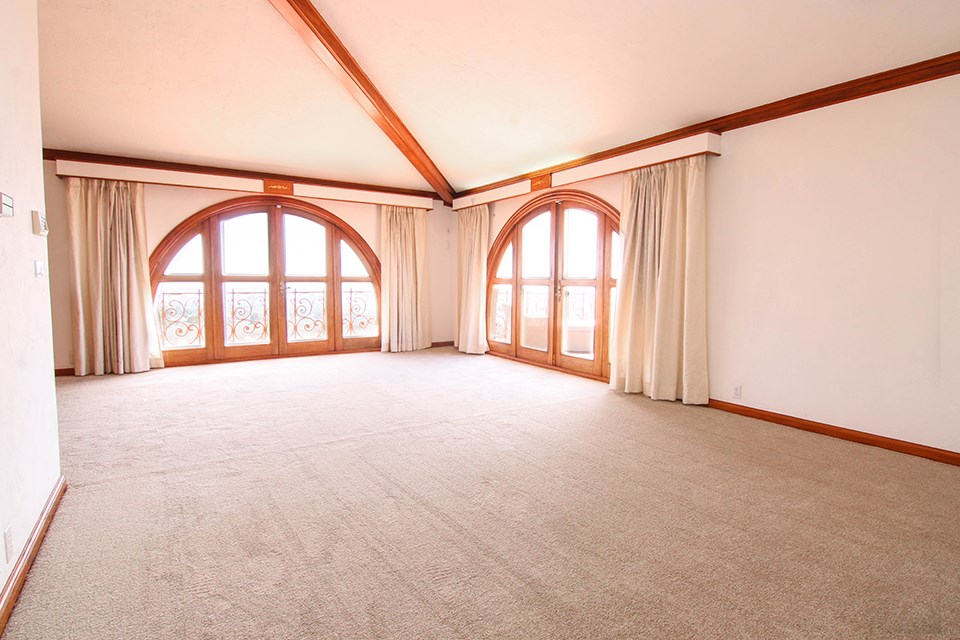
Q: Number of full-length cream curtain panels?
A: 4